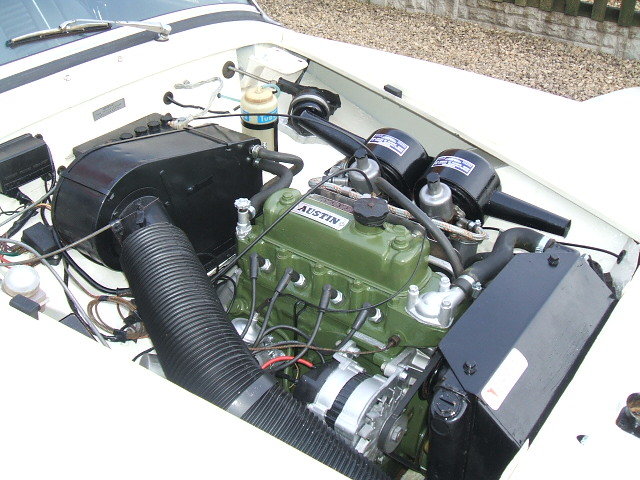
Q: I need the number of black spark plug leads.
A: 4